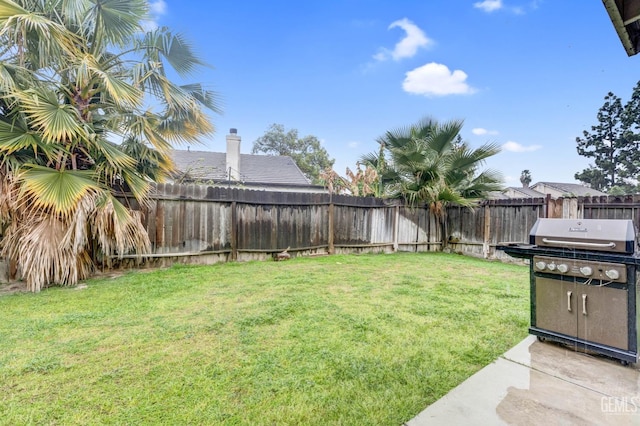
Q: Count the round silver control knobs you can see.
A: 5